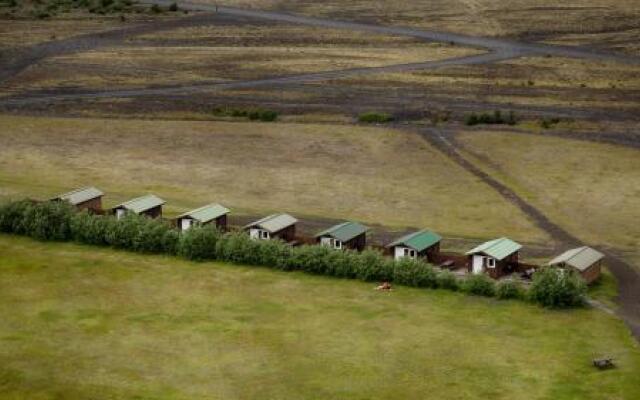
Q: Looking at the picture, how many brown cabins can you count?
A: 8